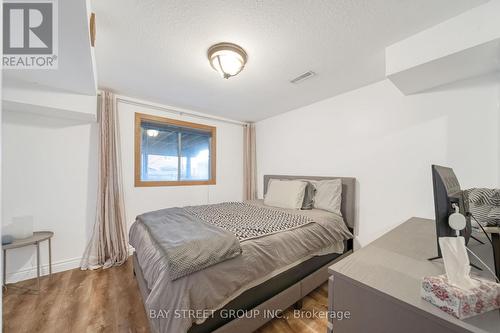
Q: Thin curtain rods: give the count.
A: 1